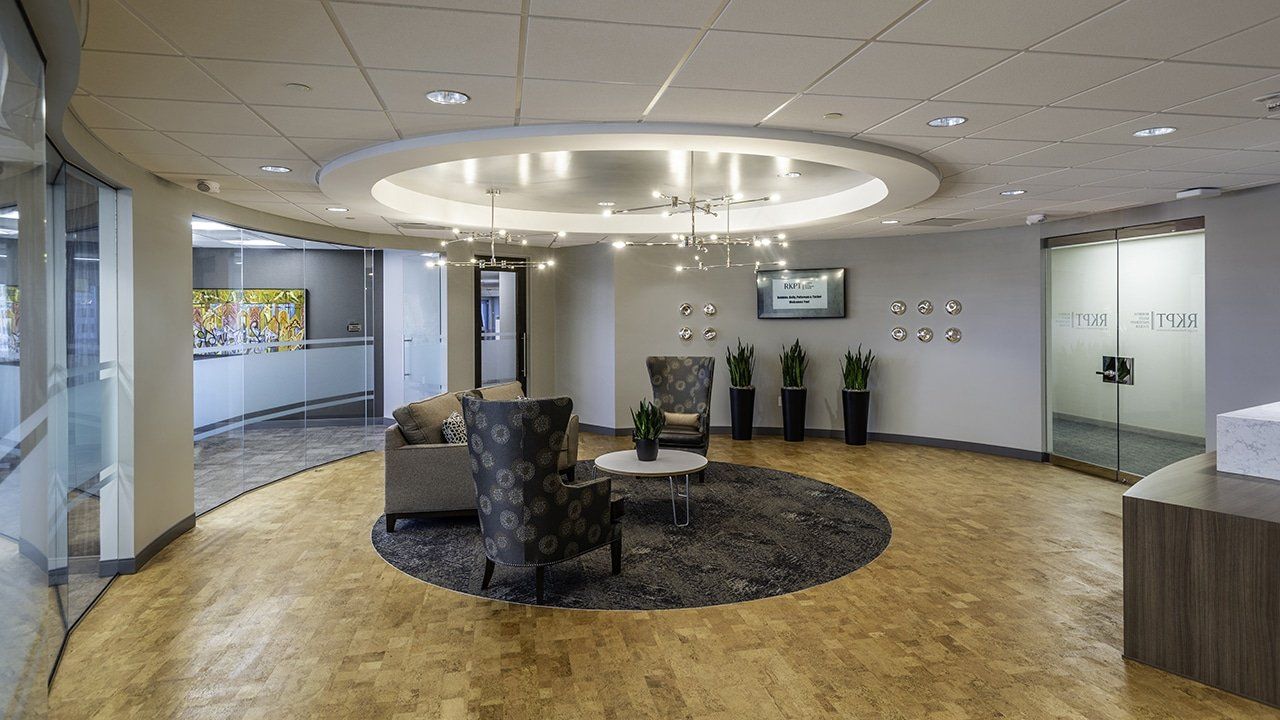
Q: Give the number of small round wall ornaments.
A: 10